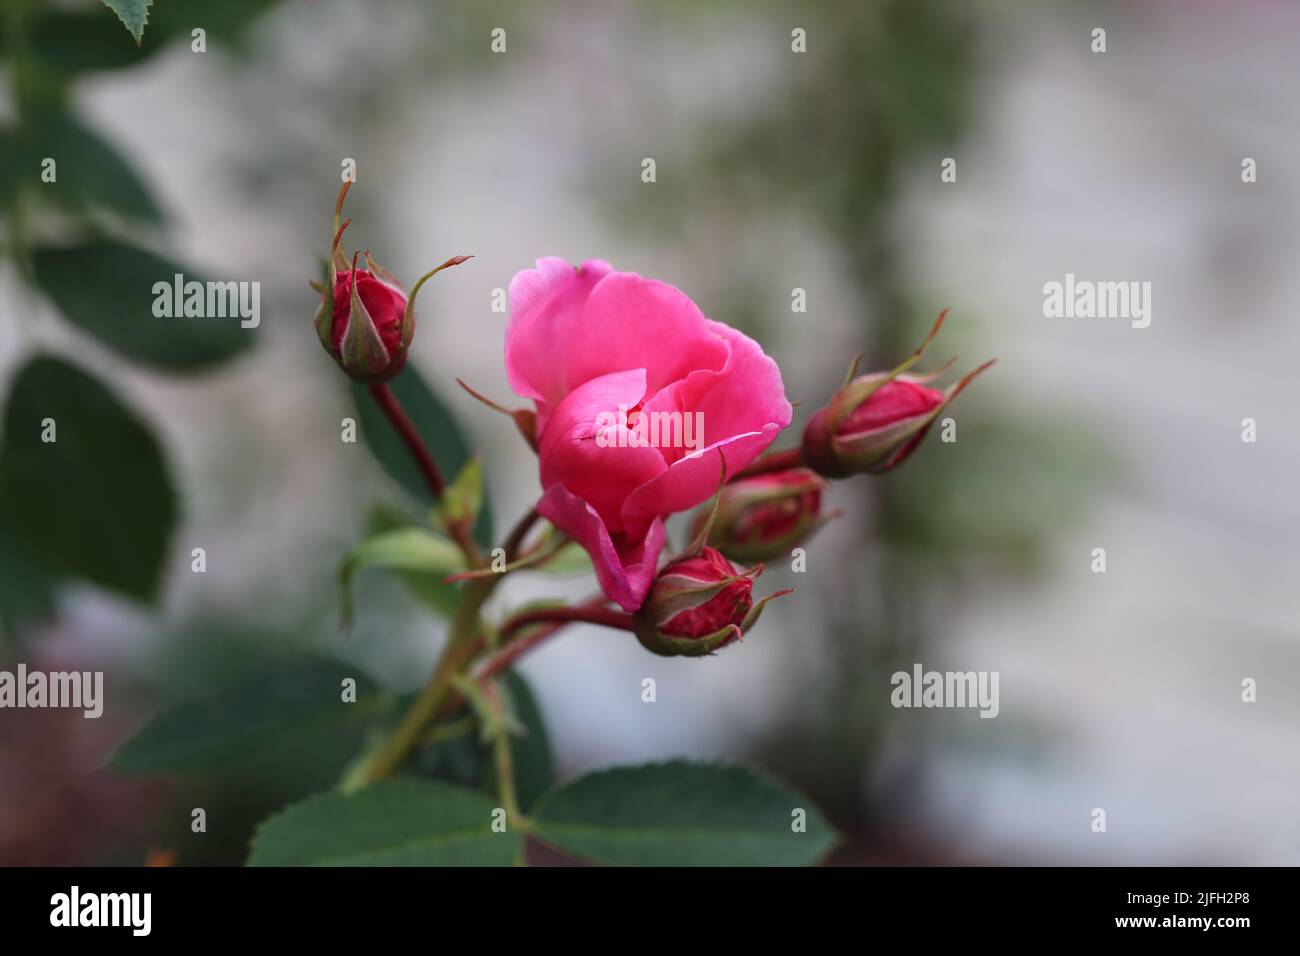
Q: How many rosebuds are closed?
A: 4